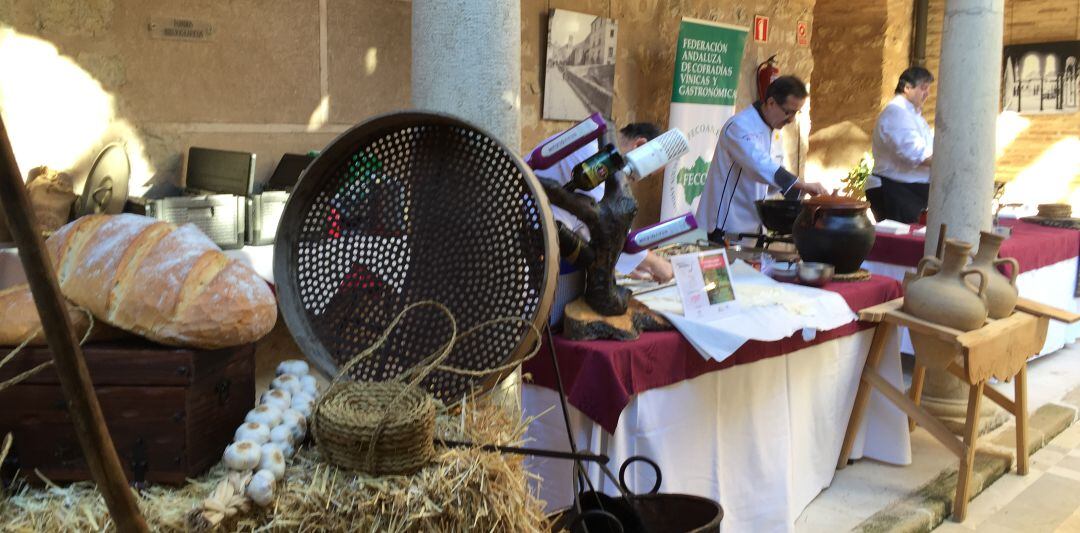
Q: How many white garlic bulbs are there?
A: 12